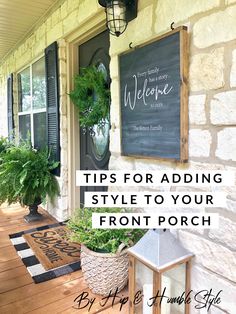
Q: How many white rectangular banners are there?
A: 3